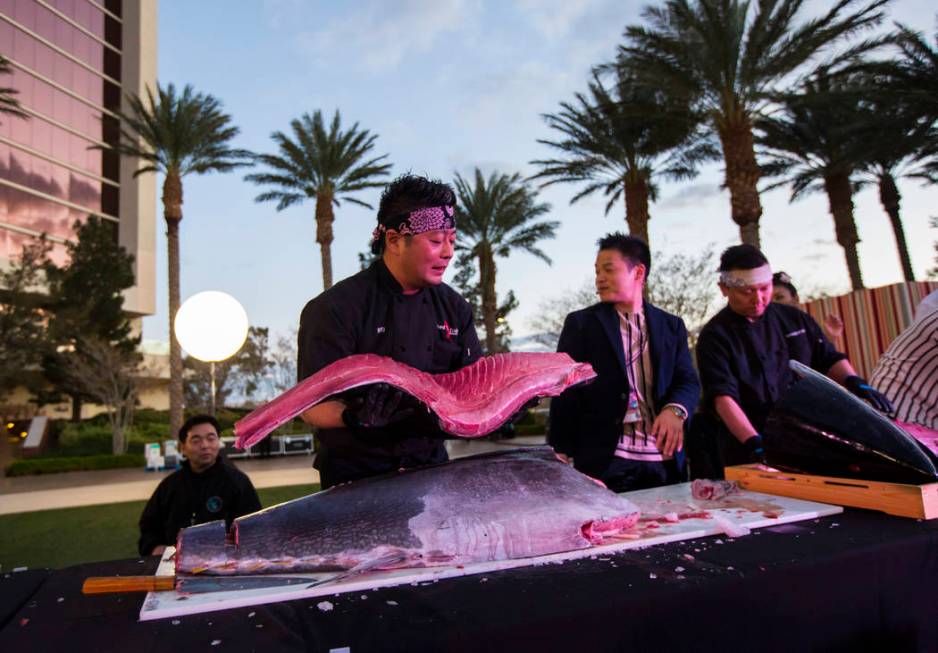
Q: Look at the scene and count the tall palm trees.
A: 7